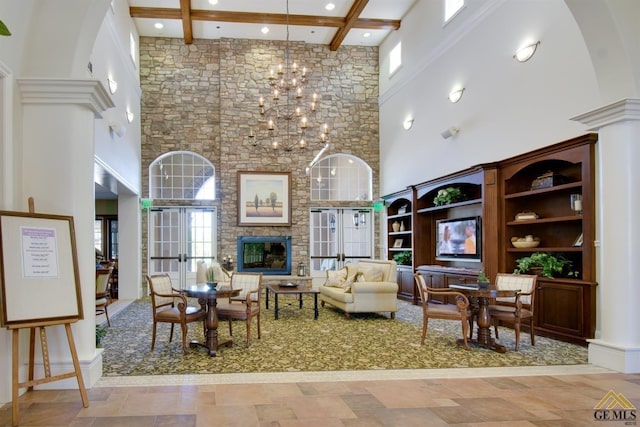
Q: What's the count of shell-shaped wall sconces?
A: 5